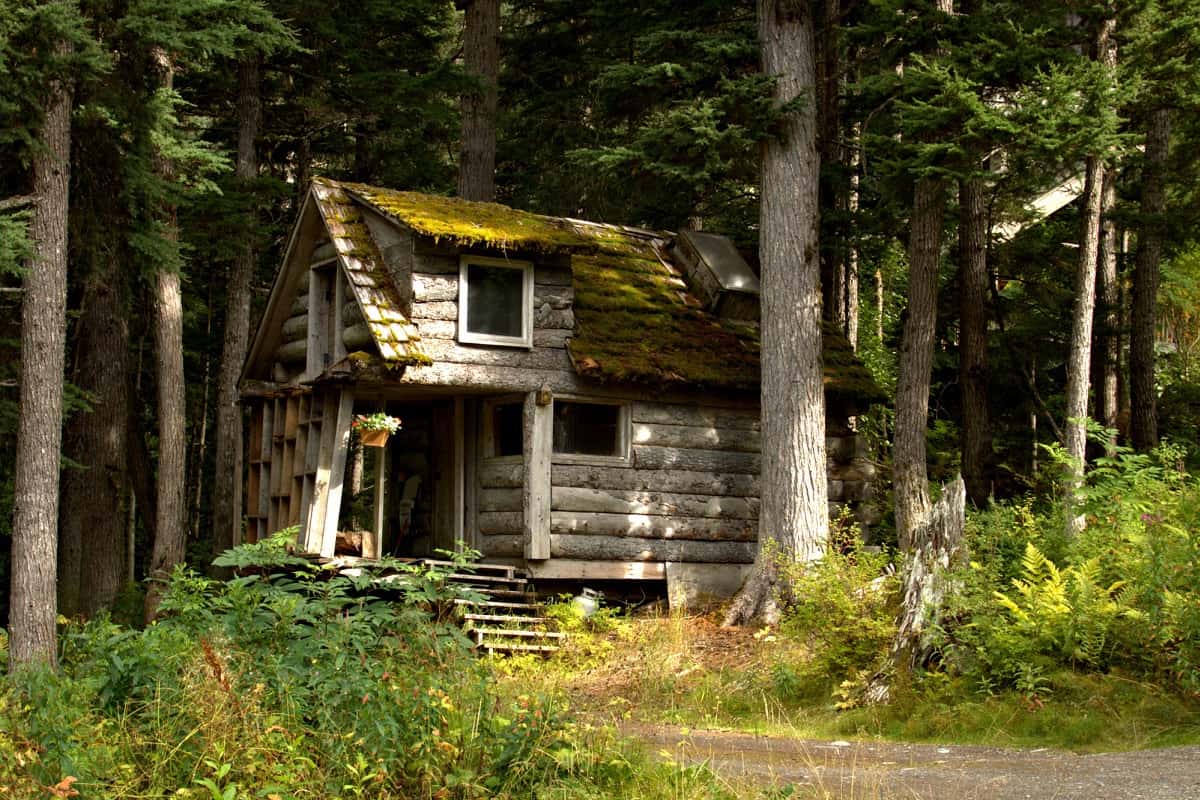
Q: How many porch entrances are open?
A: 1